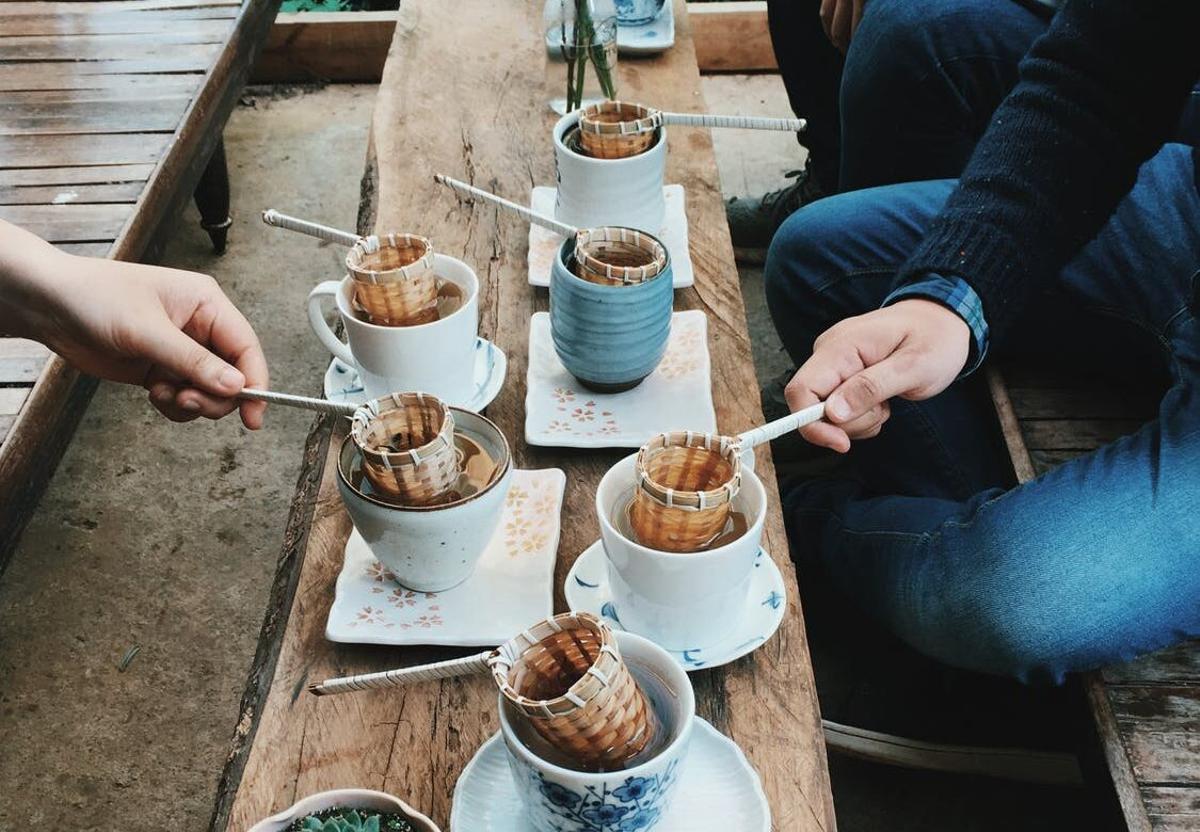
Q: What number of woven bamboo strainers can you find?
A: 6